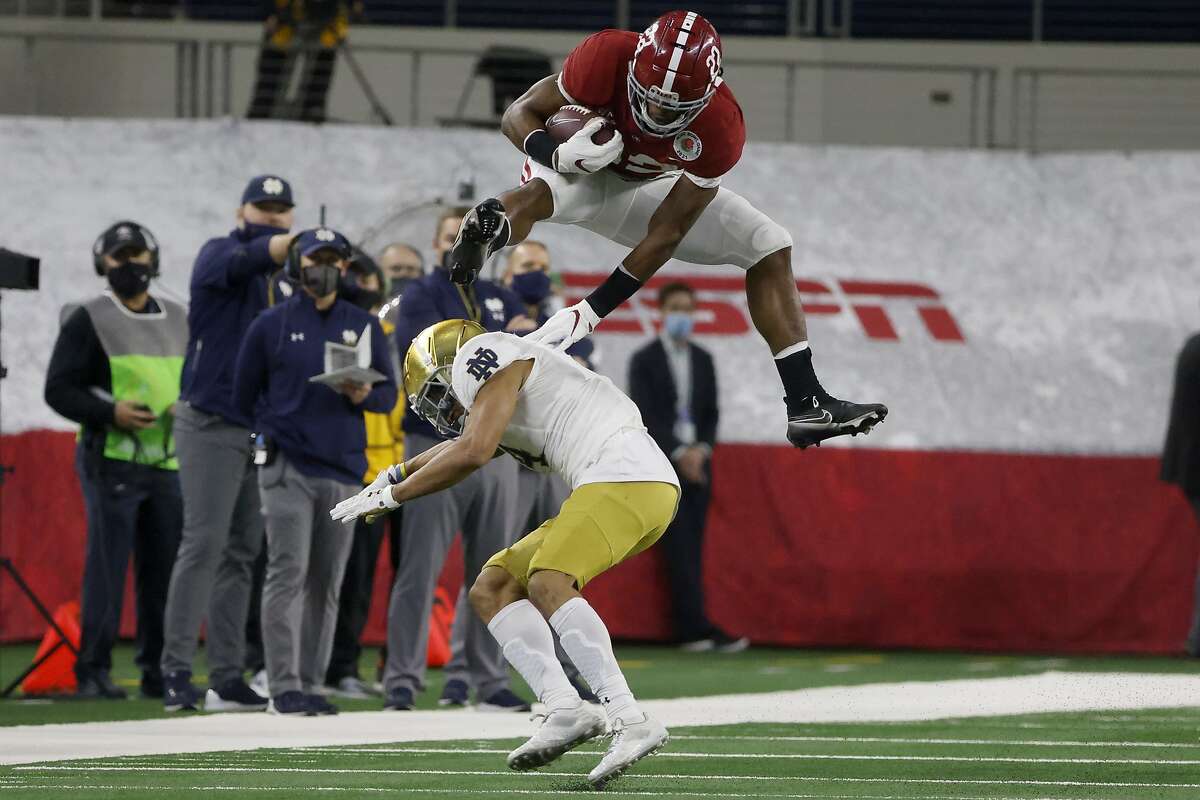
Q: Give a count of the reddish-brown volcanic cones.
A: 0